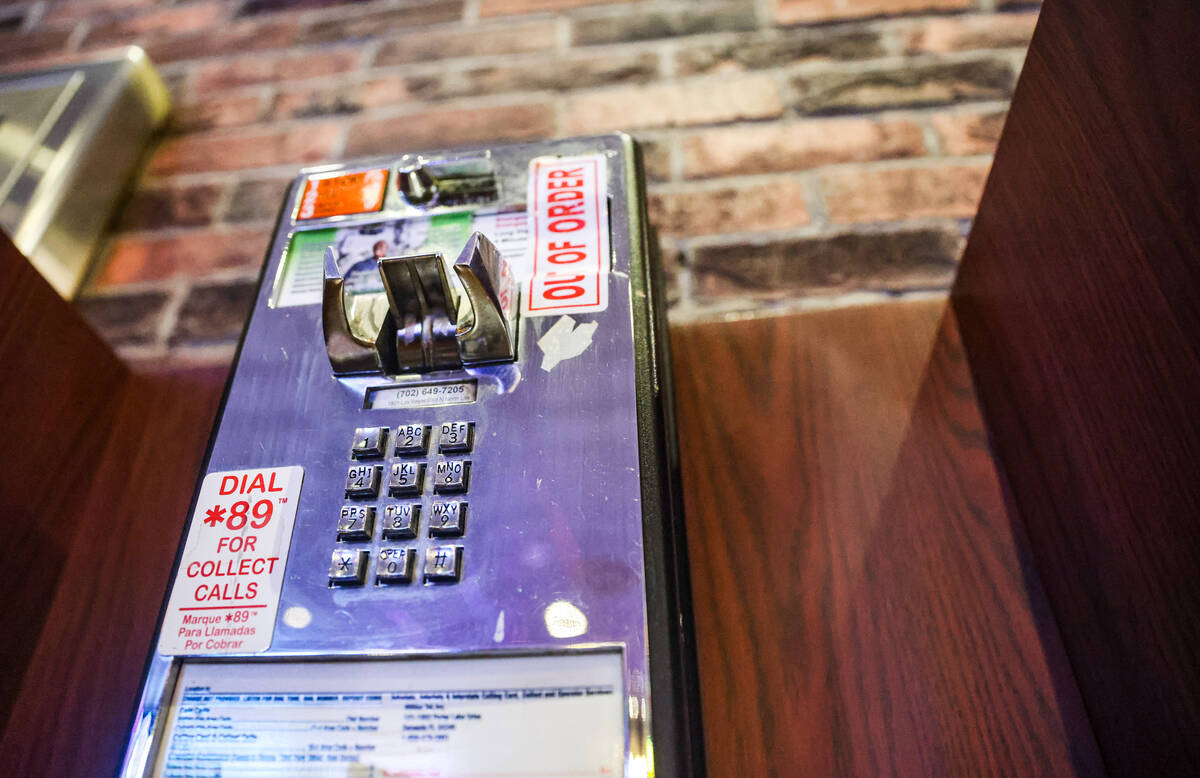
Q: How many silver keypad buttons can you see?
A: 12